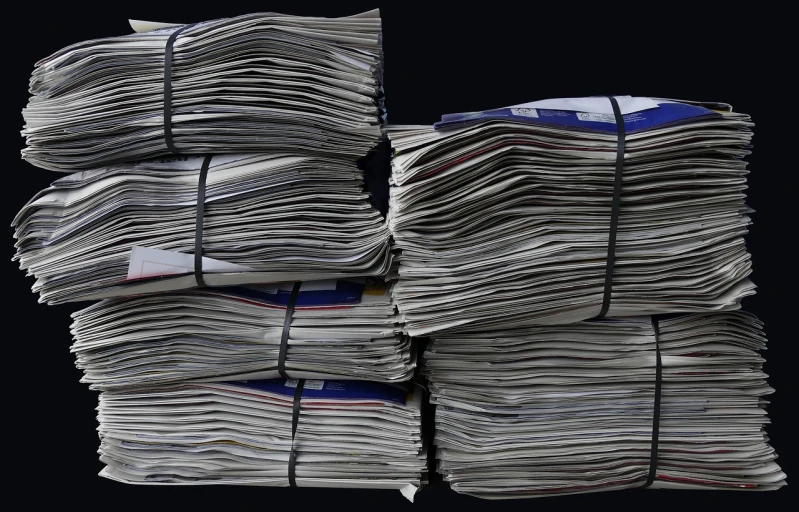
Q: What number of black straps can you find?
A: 6